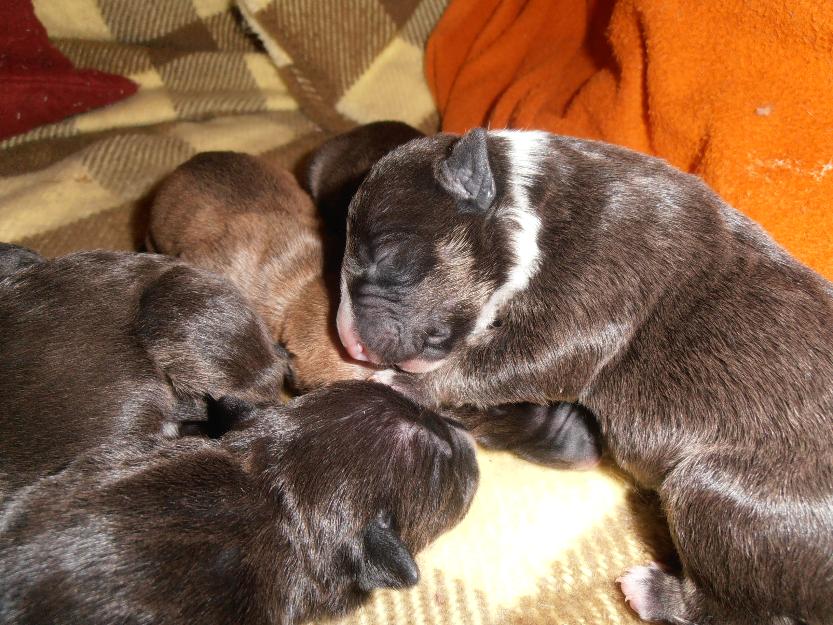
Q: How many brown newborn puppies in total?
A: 1